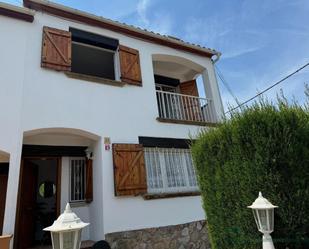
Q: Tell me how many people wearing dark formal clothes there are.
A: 0